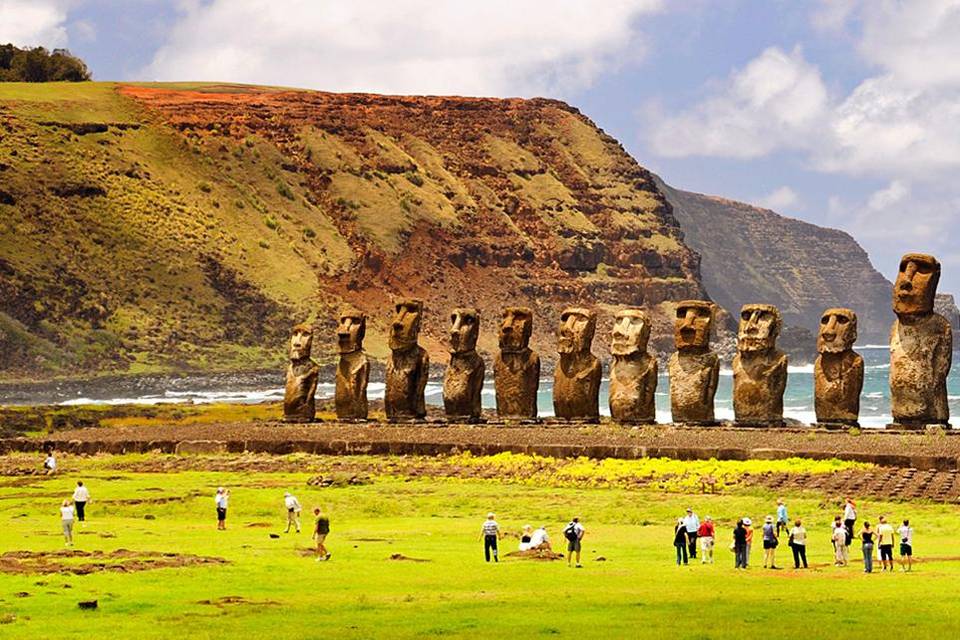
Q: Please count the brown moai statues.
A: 11